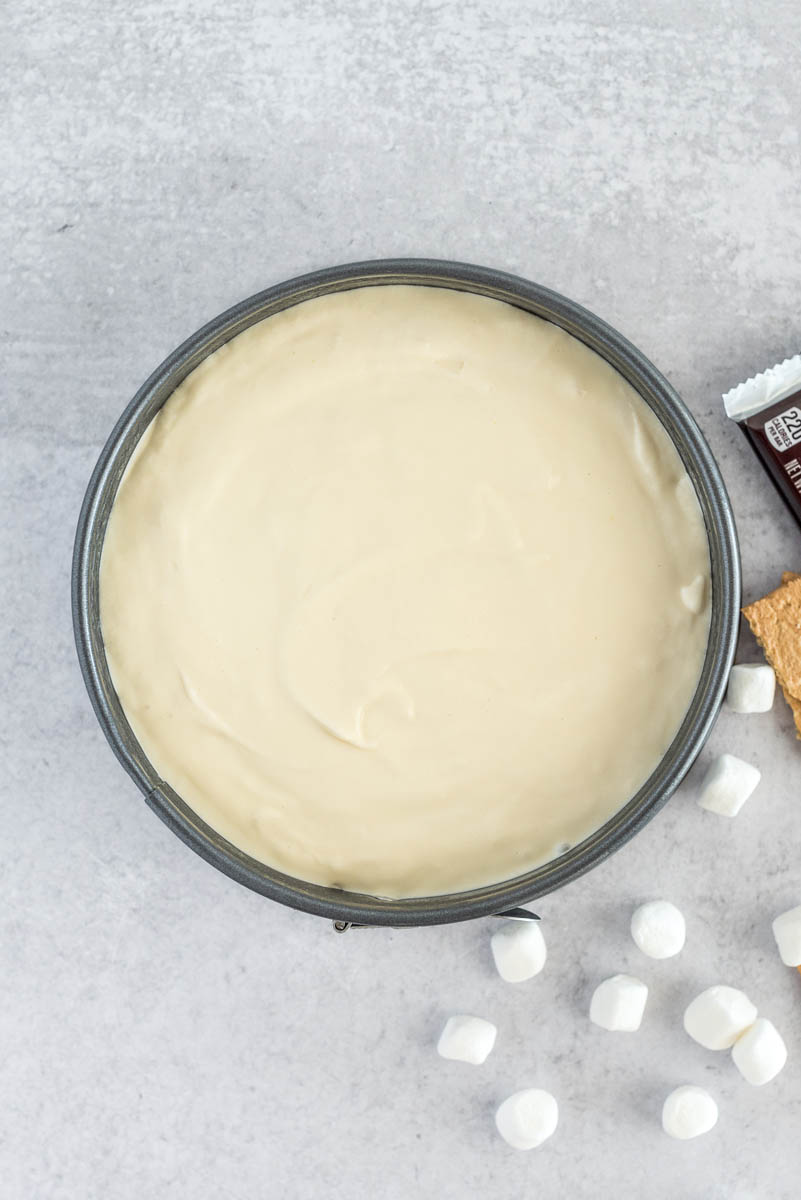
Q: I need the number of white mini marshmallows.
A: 11